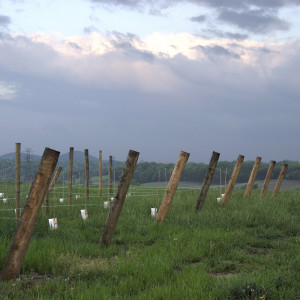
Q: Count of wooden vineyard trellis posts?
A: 14